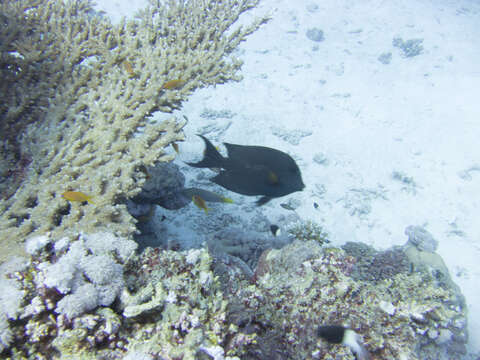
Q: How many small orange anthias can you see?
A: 5